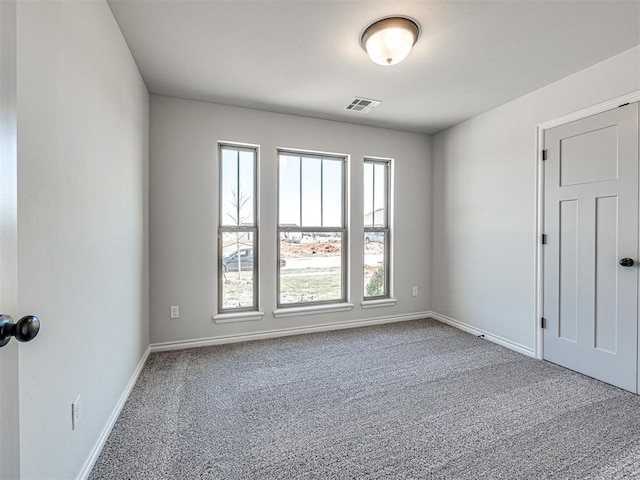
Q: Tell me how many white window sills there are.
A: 3